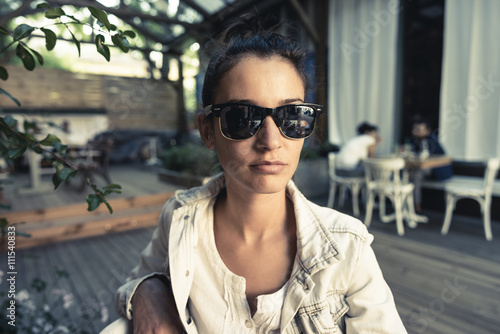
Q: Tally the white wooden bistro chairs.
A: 3